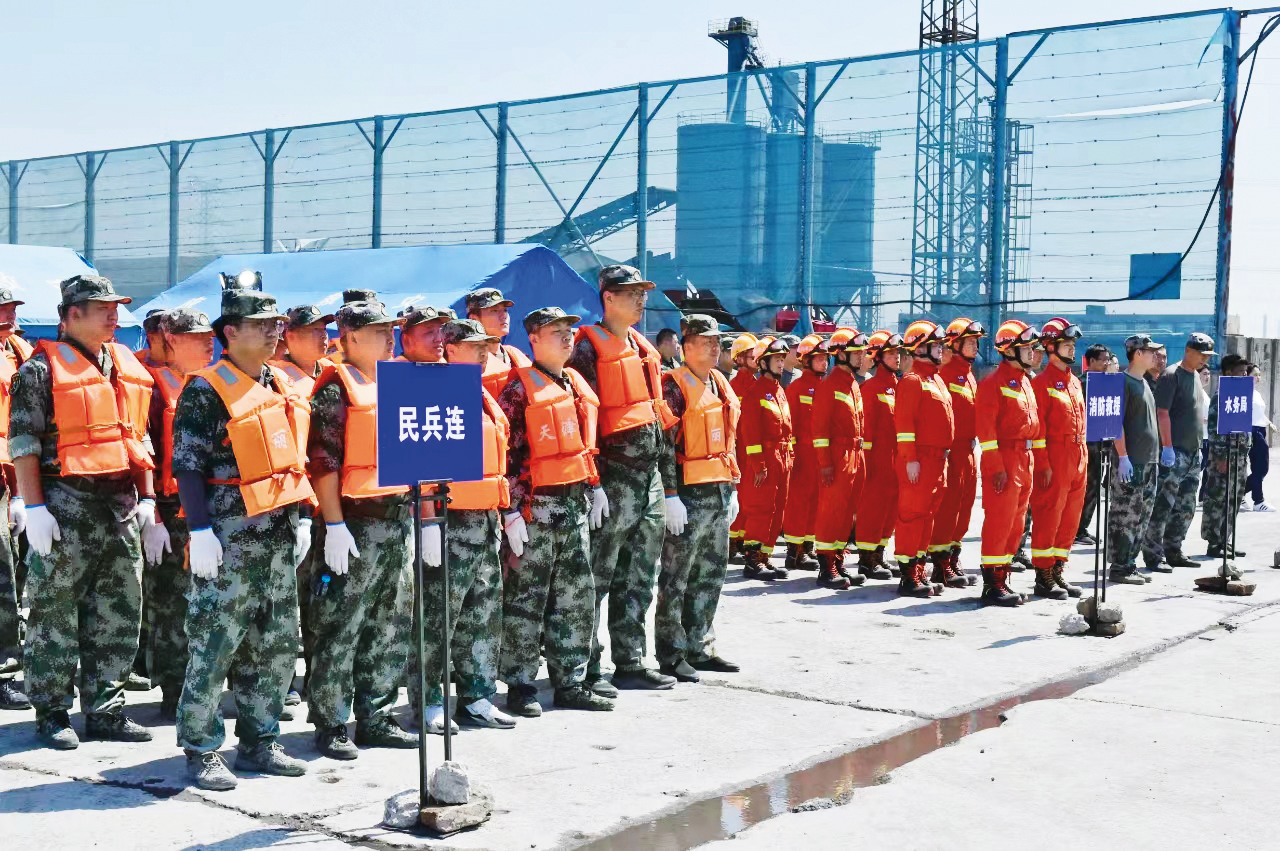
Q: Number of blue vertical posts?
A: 10